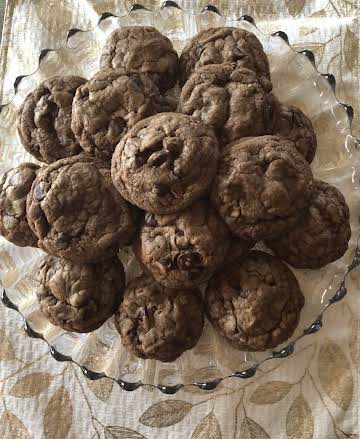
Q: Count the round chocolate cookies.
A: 15